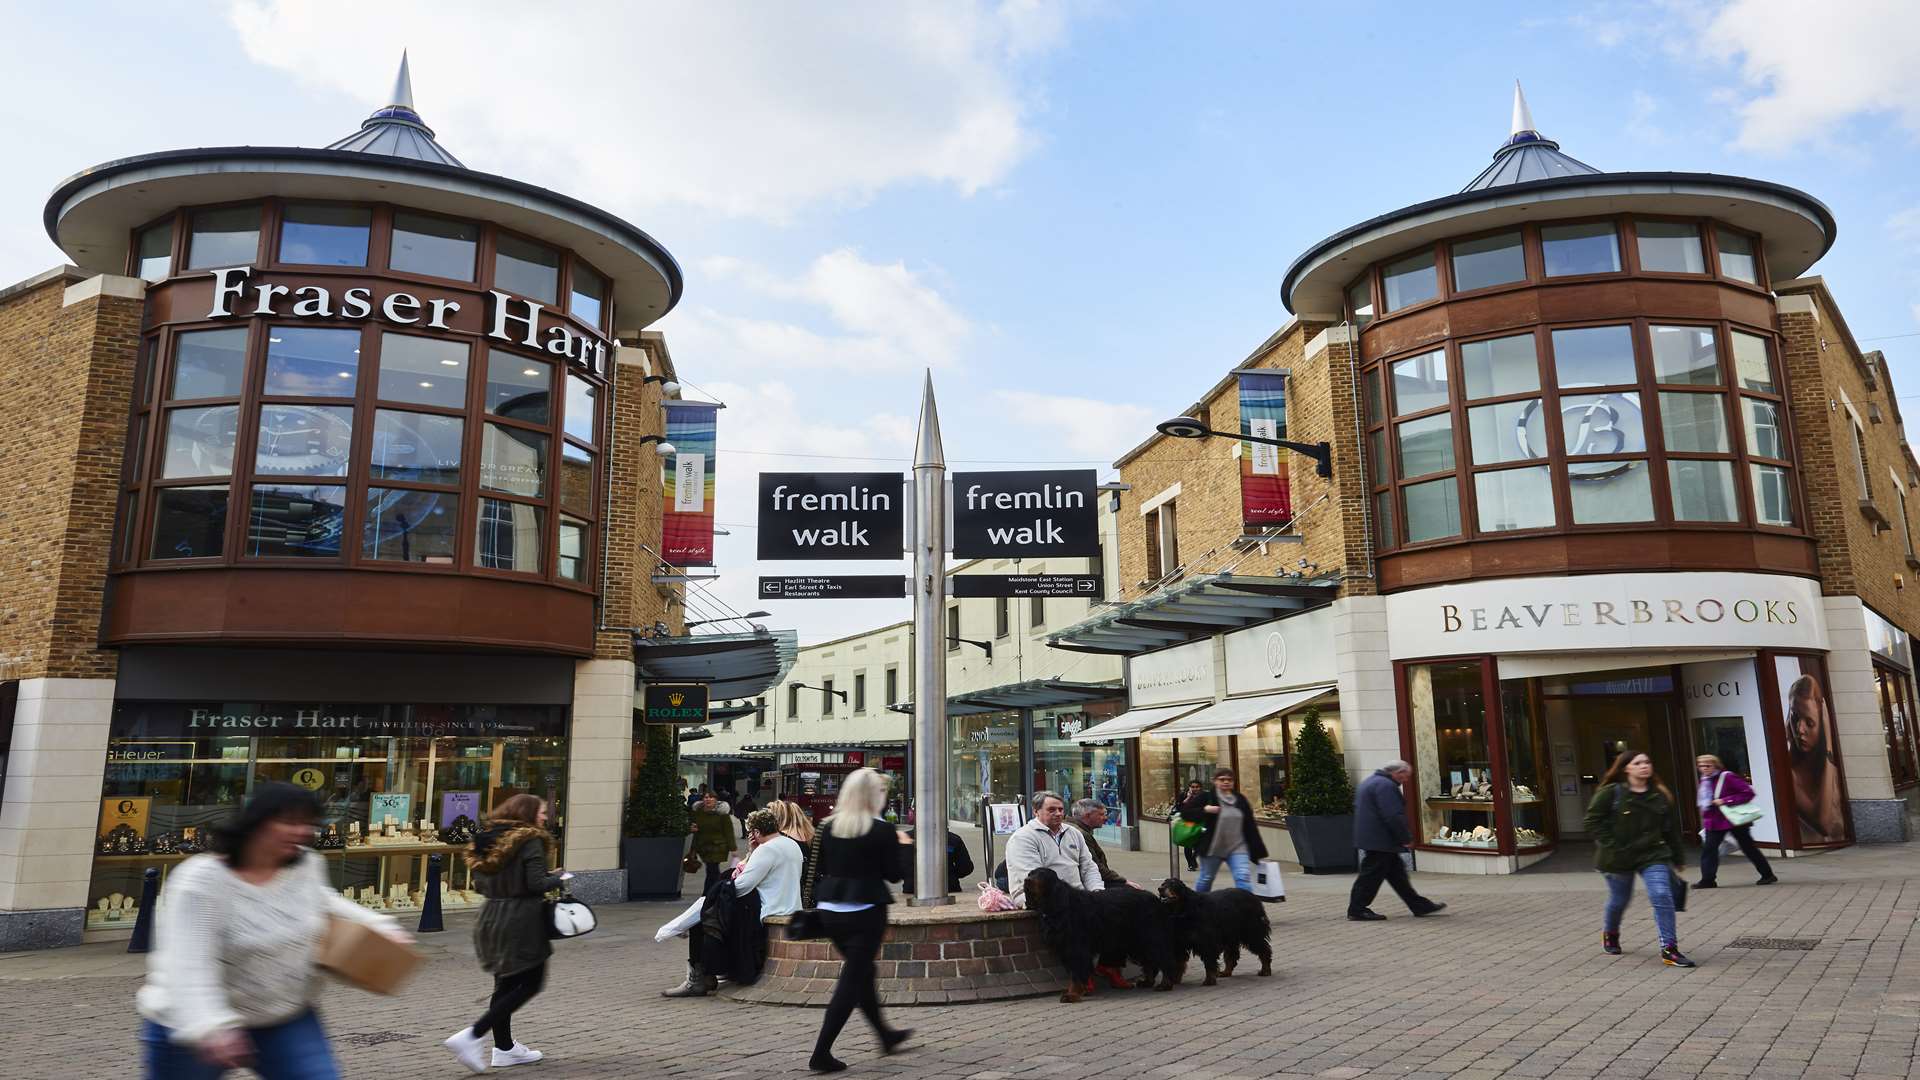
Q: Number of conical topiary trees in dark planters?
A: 2